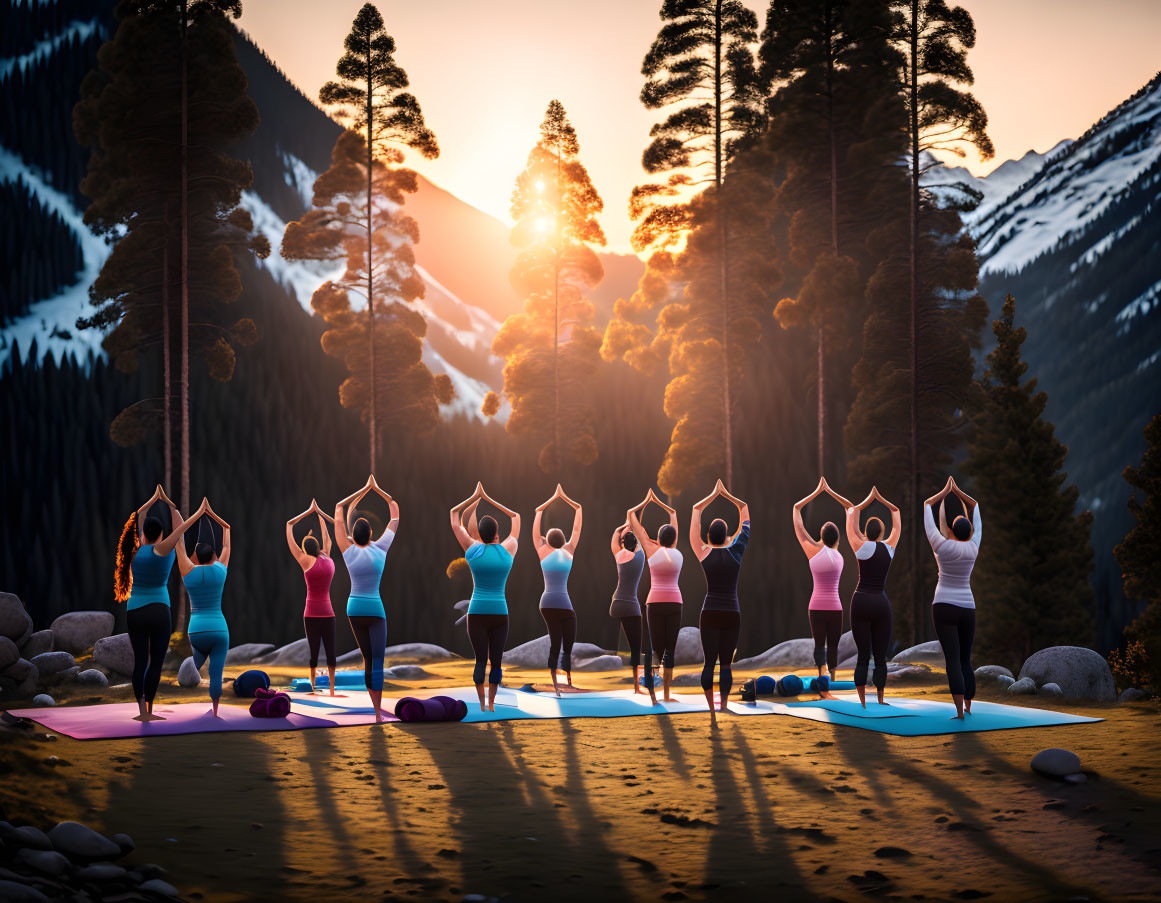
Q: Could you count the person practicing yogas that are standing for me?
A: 12